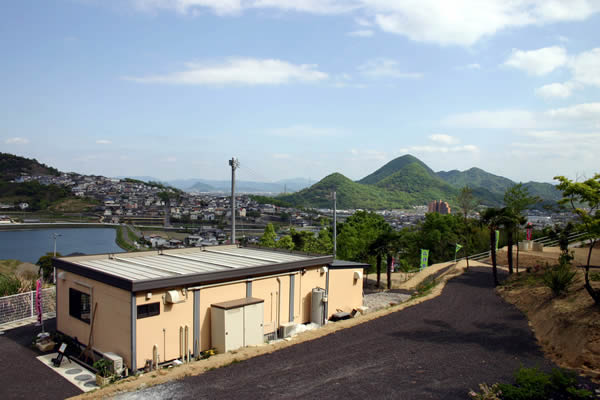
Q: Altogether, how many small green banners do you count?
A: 3